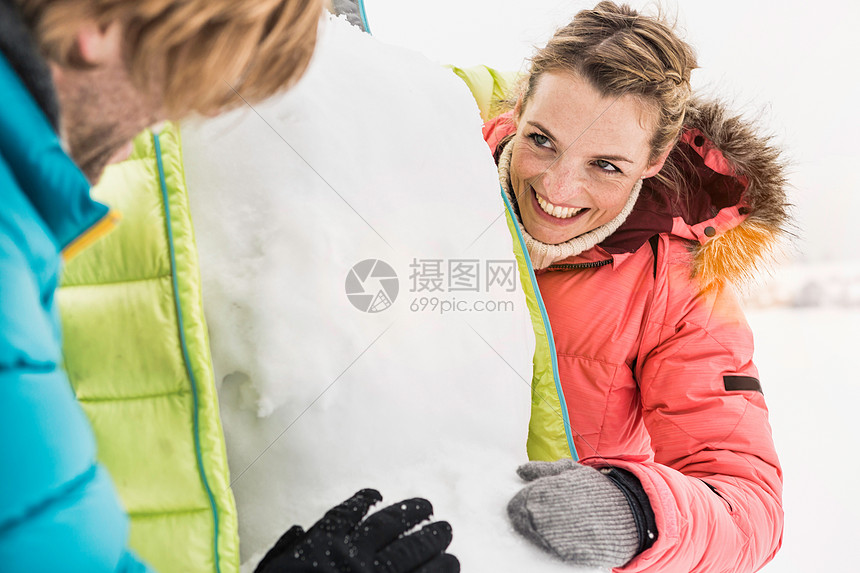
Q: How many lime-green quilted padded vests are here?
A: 1